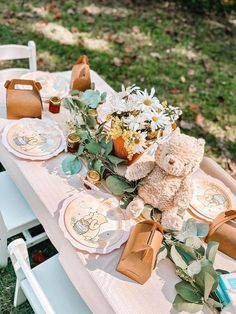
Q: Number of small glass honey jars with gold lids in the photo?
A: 4